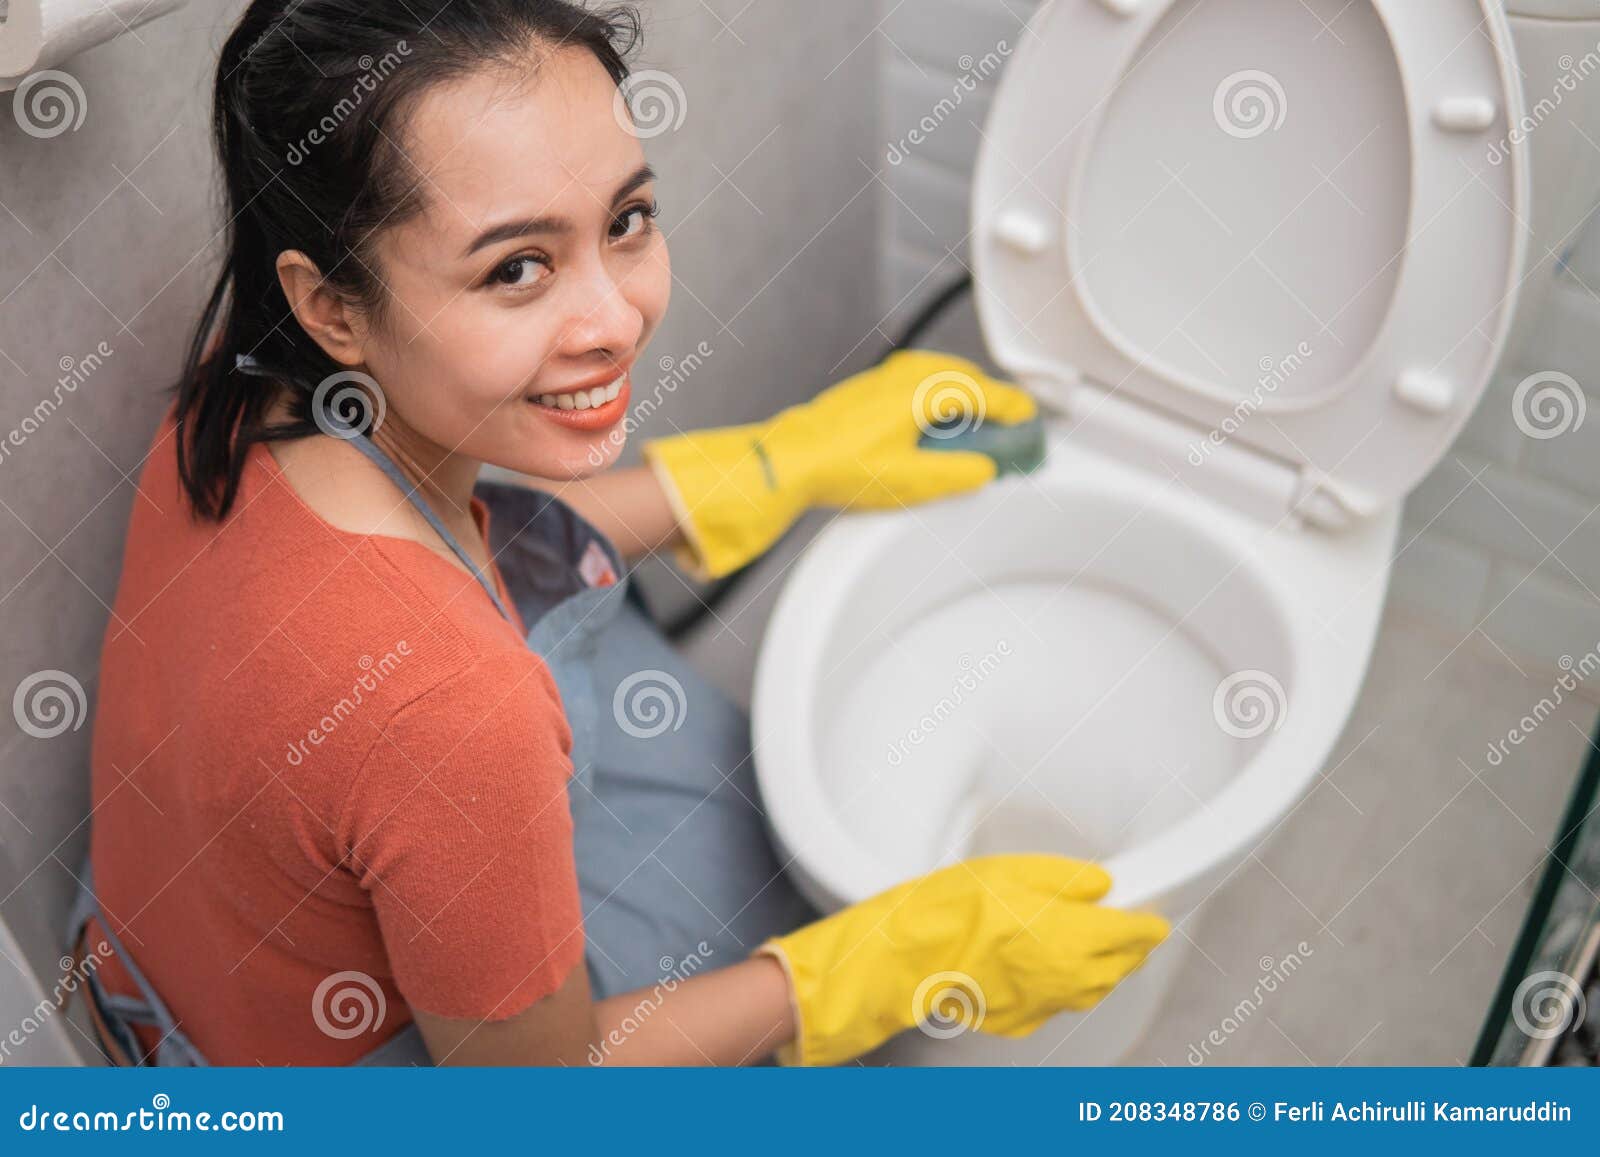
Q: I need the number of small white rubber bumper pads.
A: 4